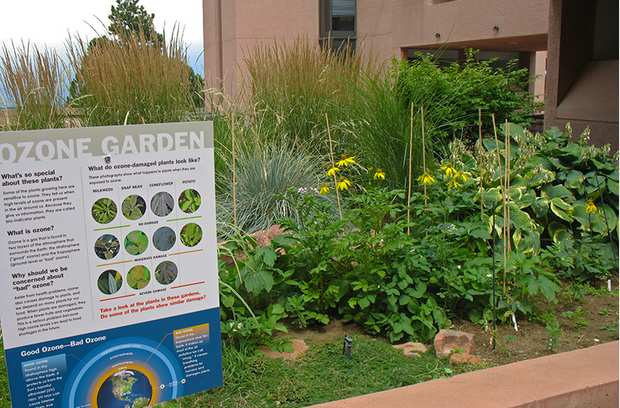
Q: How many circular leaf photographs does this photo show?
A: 11